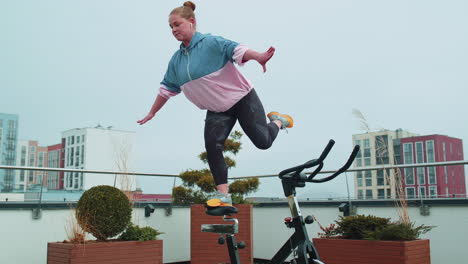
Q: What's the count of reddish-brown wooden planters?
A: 3